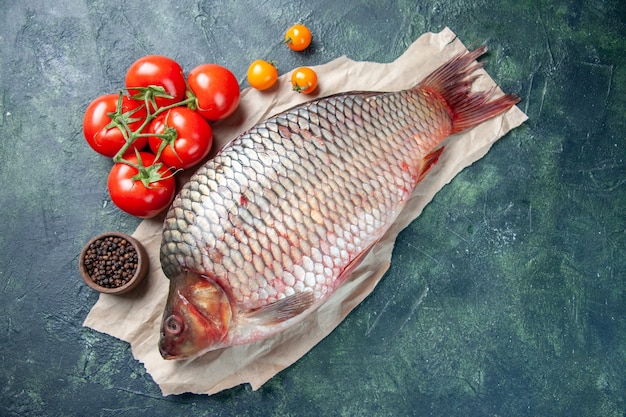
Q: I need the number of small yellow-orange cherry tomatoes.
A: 3